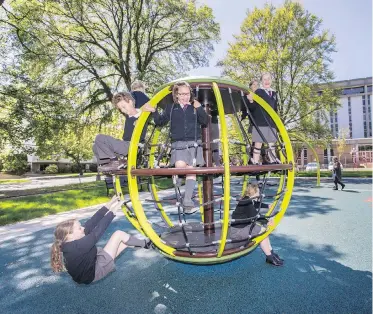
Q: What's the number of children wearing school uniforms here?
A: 7